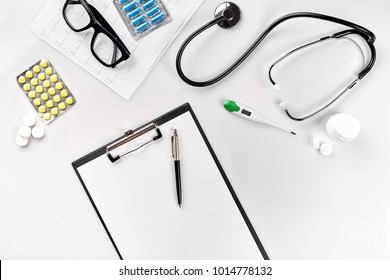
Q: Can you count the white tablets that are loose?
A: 6